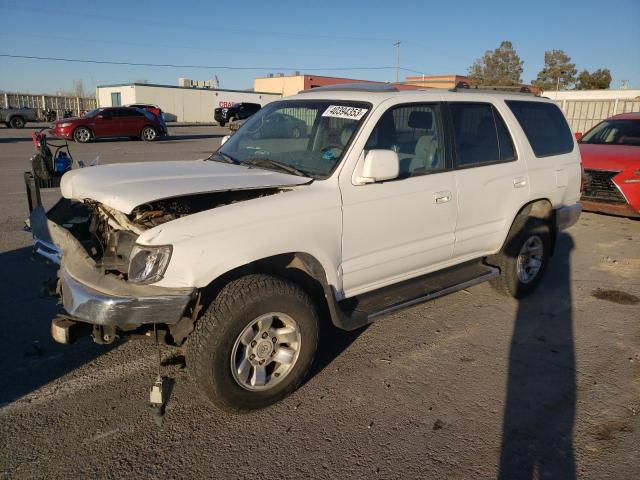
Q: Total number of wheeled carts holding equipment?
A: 1